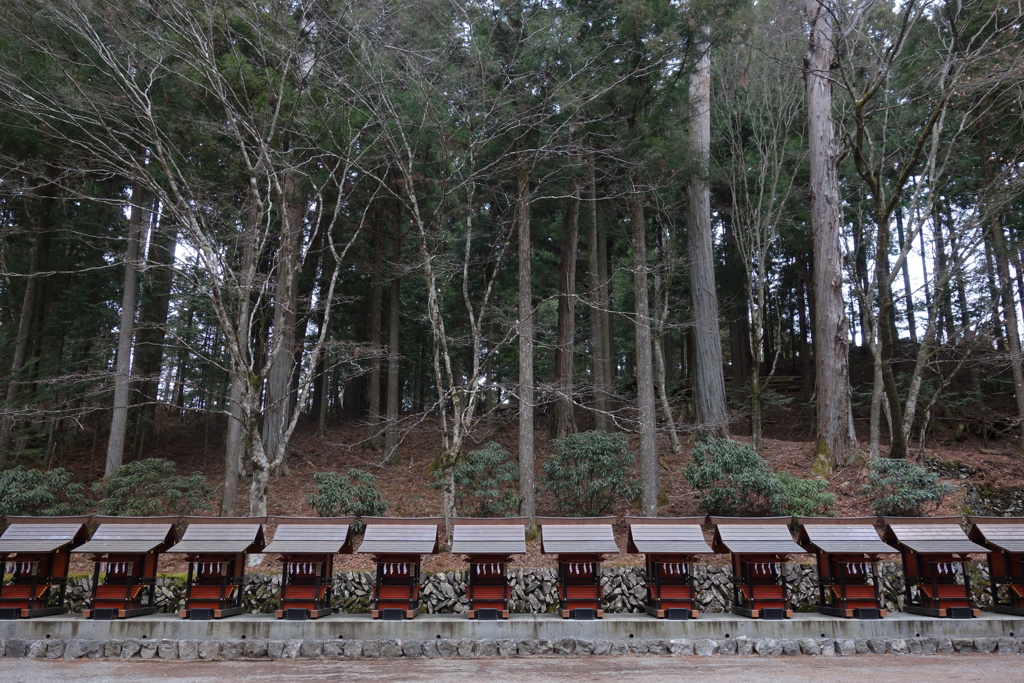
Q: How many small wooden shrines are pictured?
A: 12